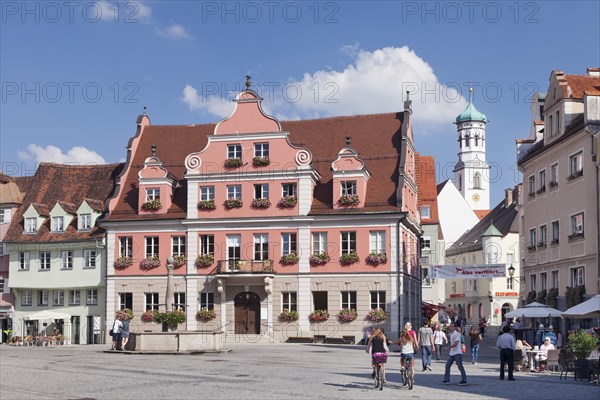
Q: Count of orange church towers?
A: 0